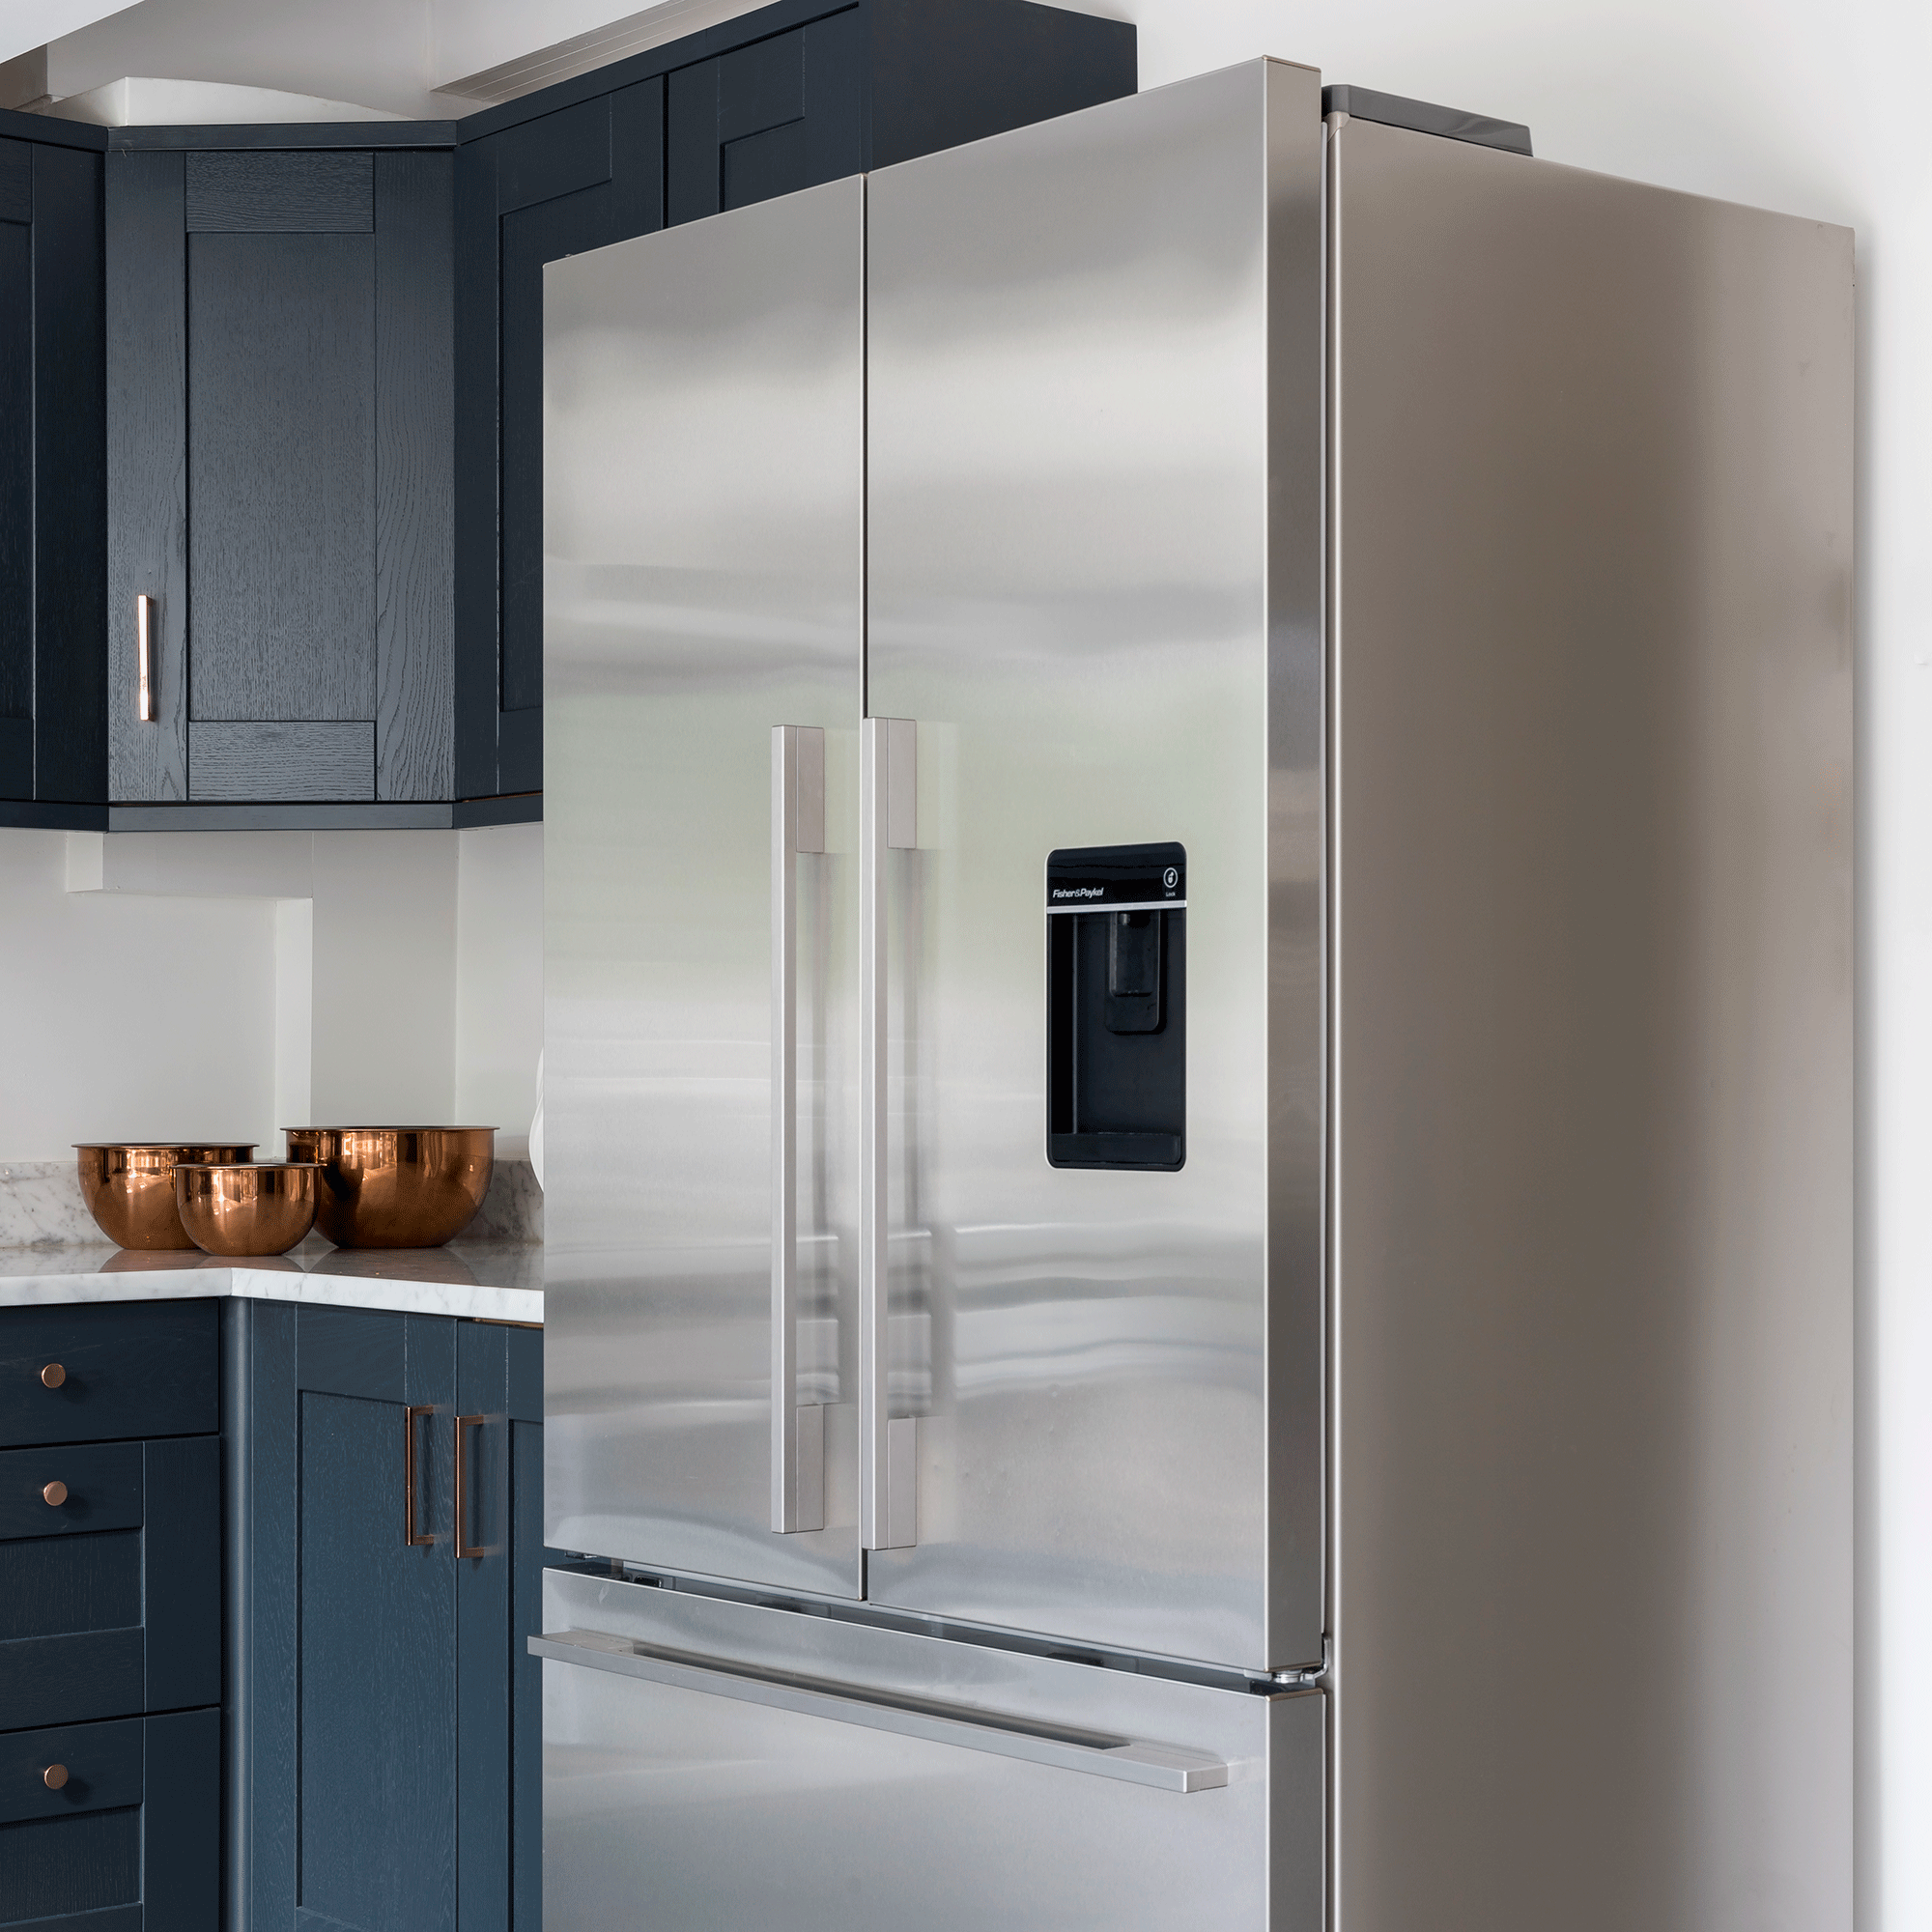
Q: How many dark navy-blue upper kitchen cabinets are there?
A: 4